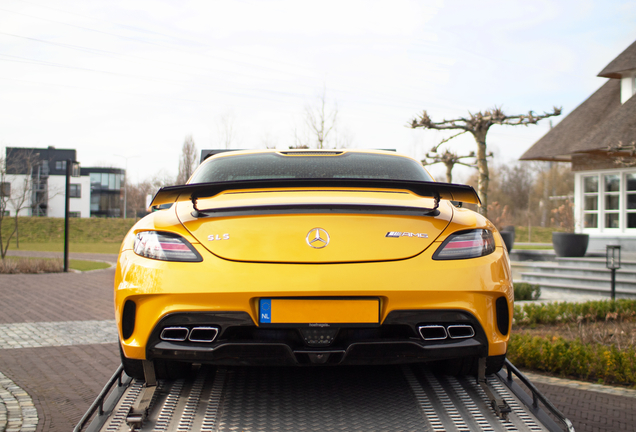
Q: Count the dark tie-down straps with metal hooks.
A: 2